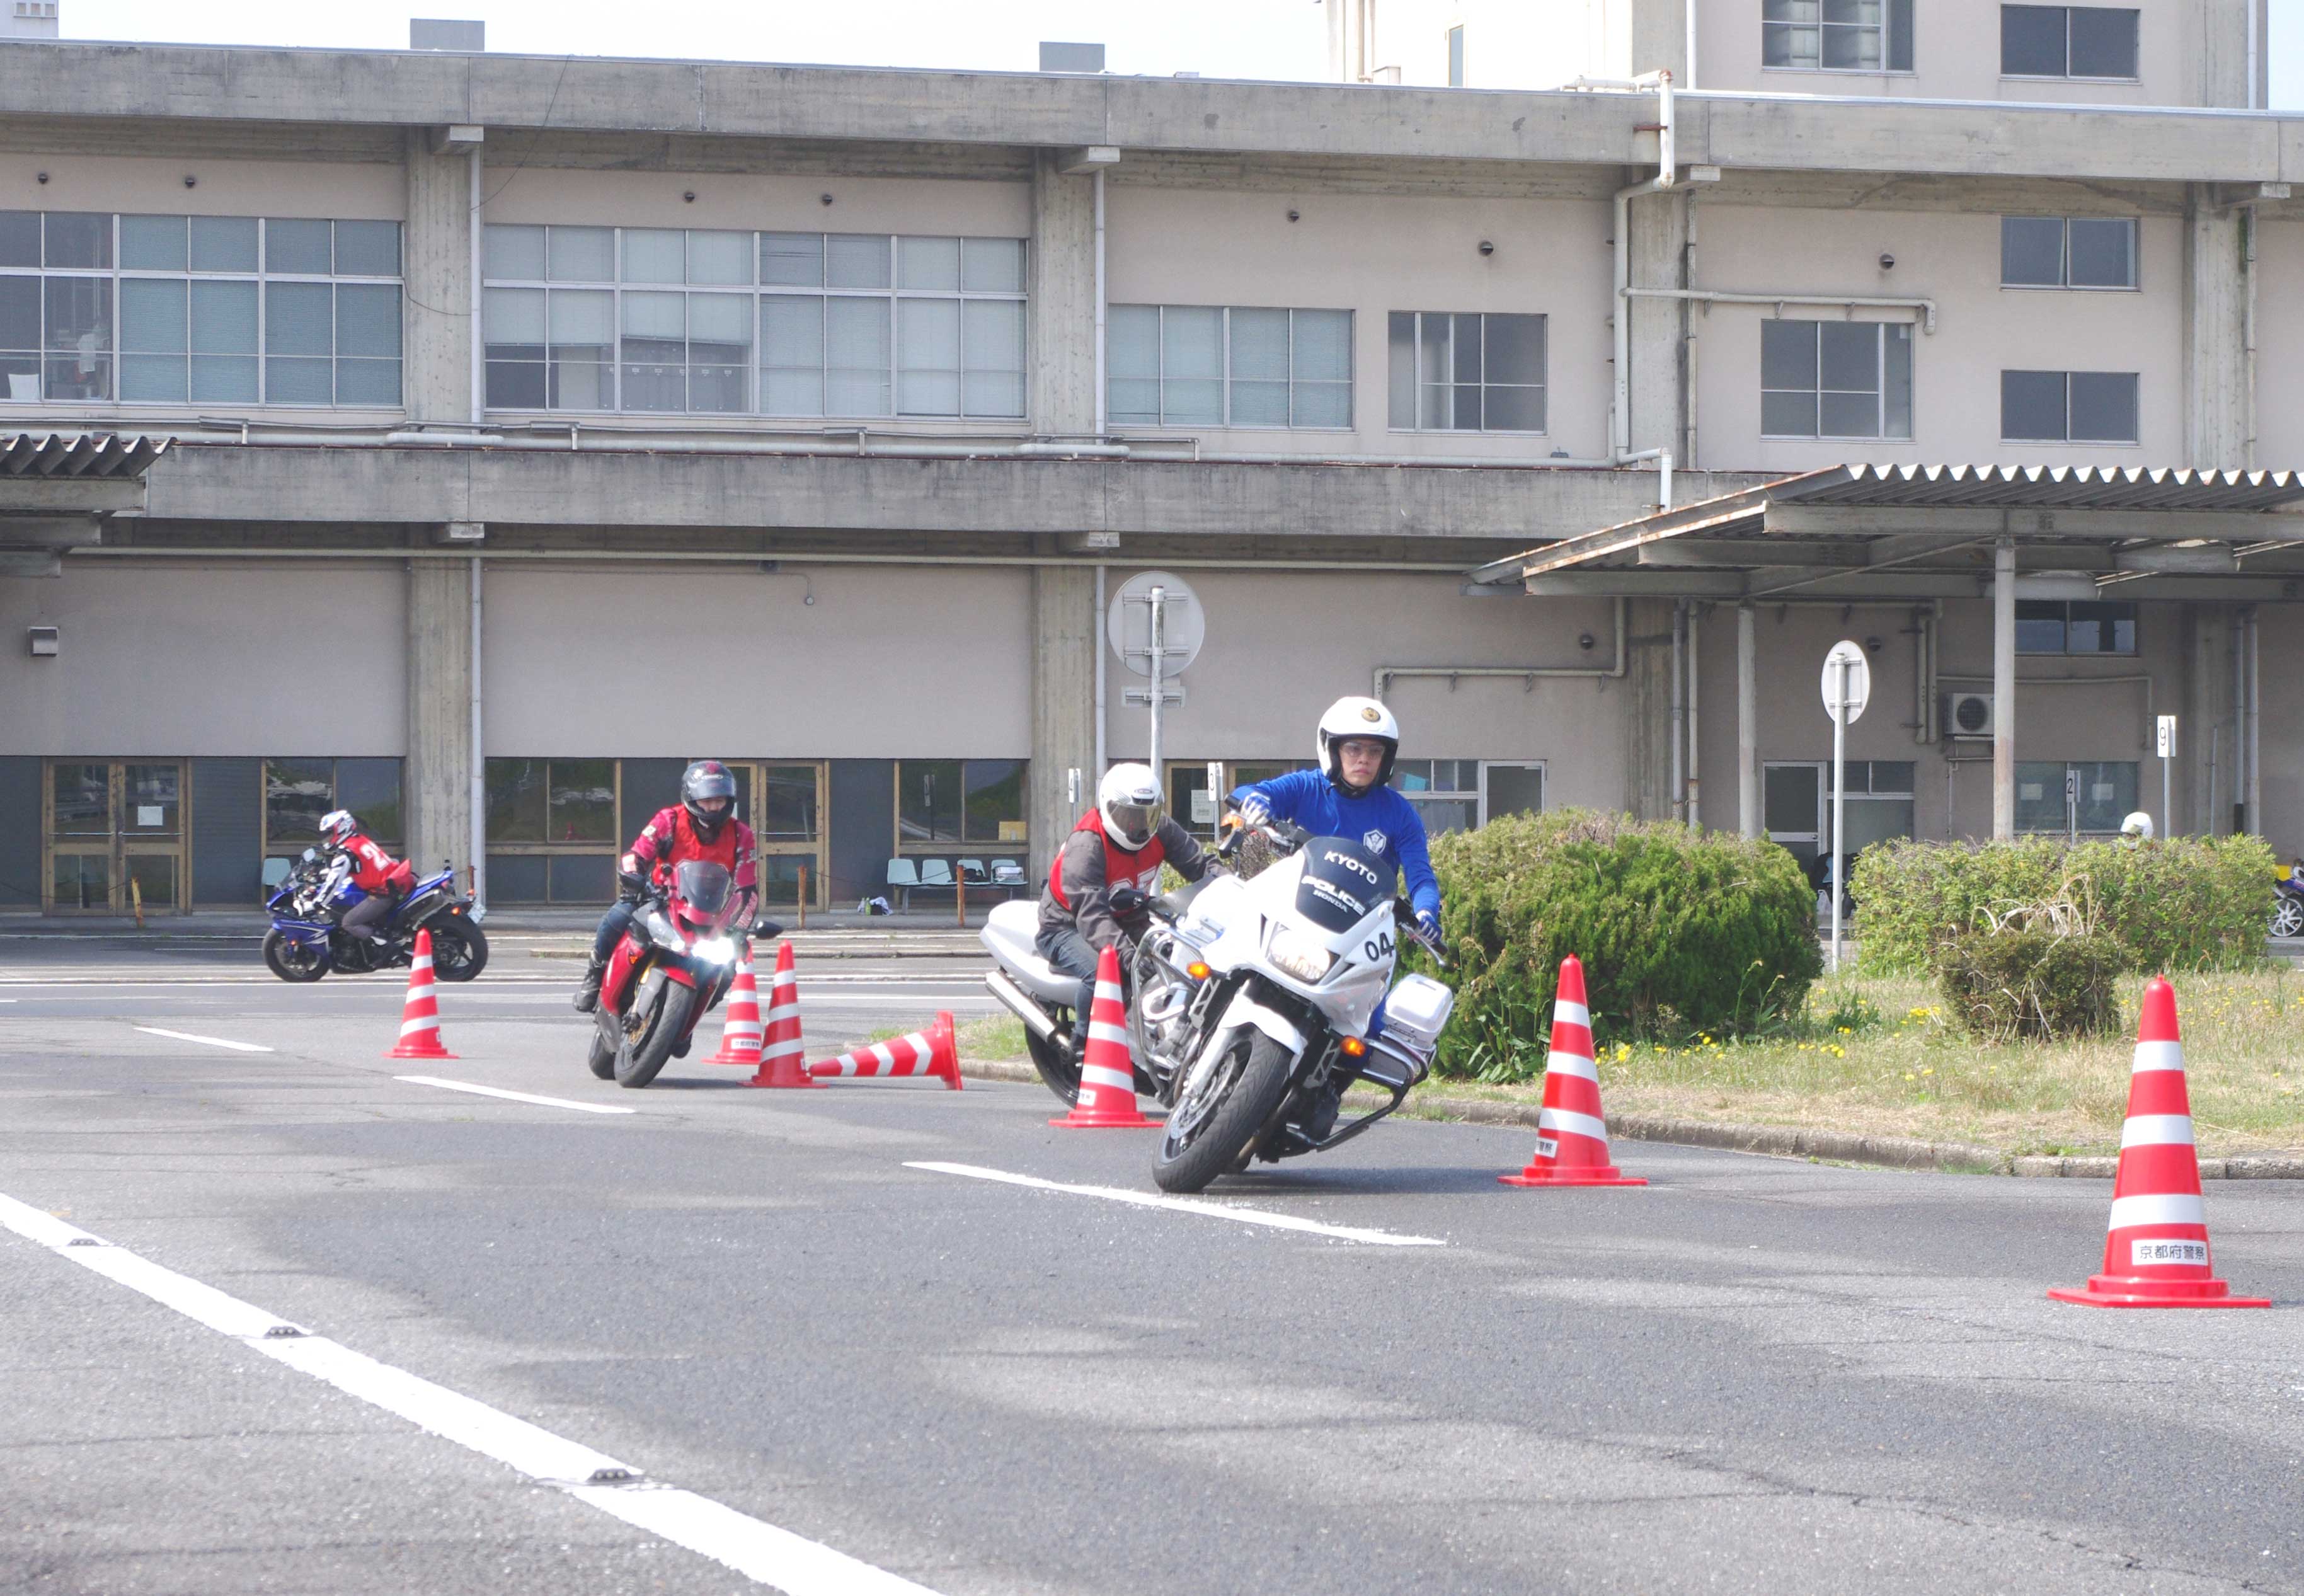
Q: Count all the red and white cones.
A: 7